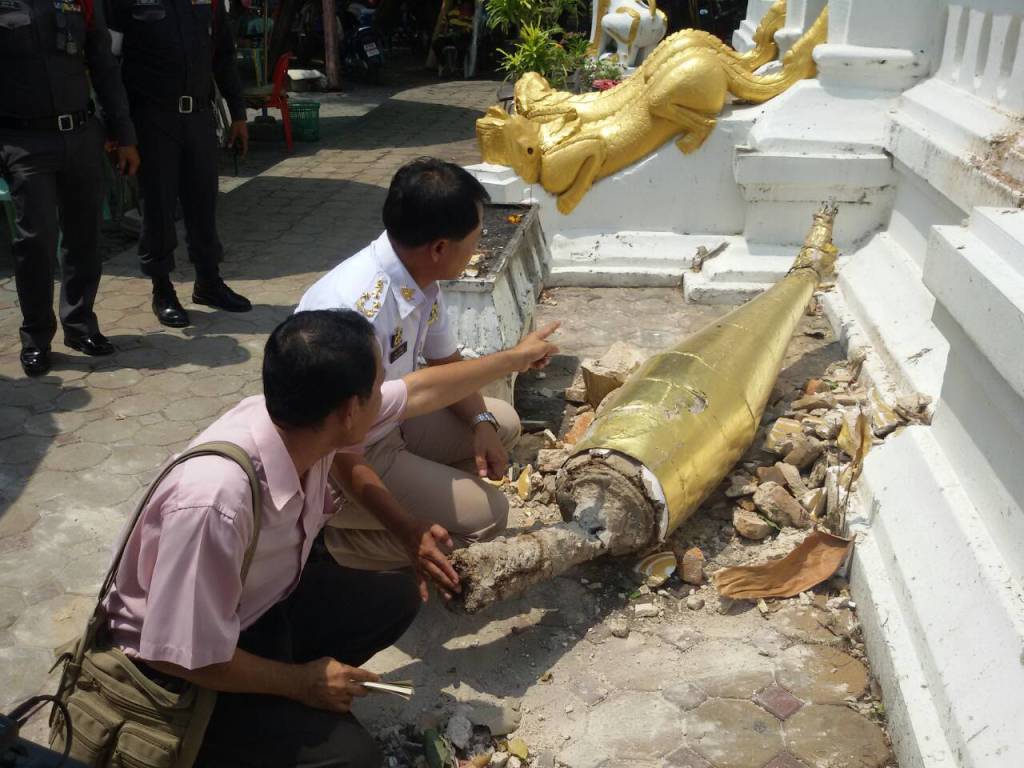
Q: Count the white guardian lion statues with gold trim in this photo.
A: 1